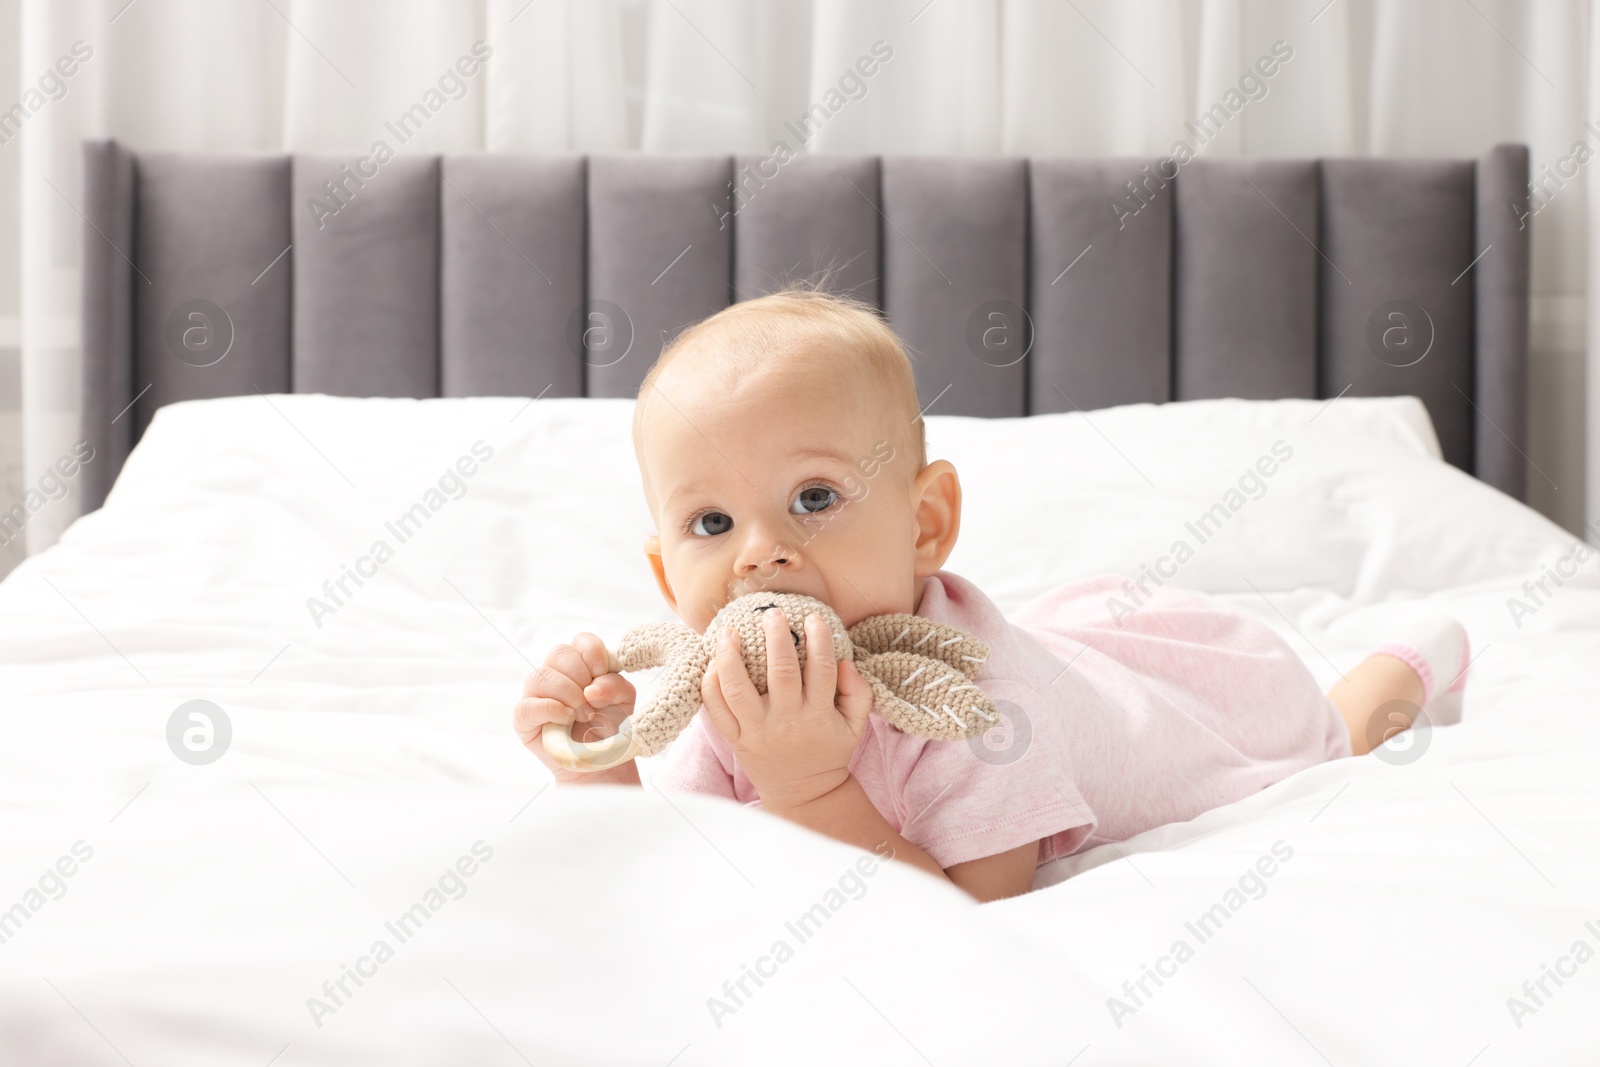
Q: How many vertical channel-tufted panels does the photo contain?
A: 9